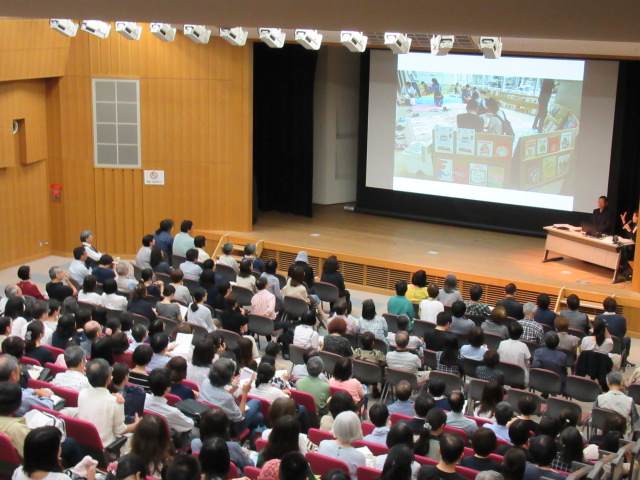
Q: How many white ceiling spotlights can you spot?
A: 12